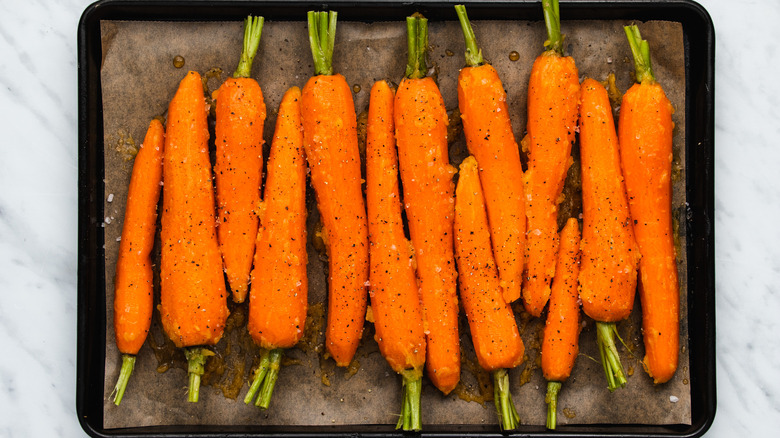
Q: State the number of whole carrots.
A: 13